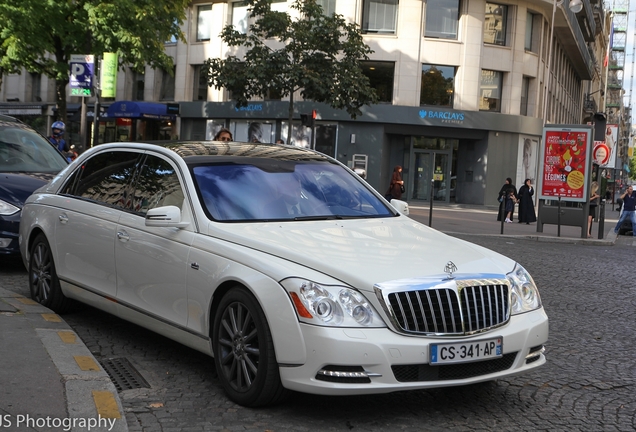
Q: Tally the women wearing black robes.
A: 2